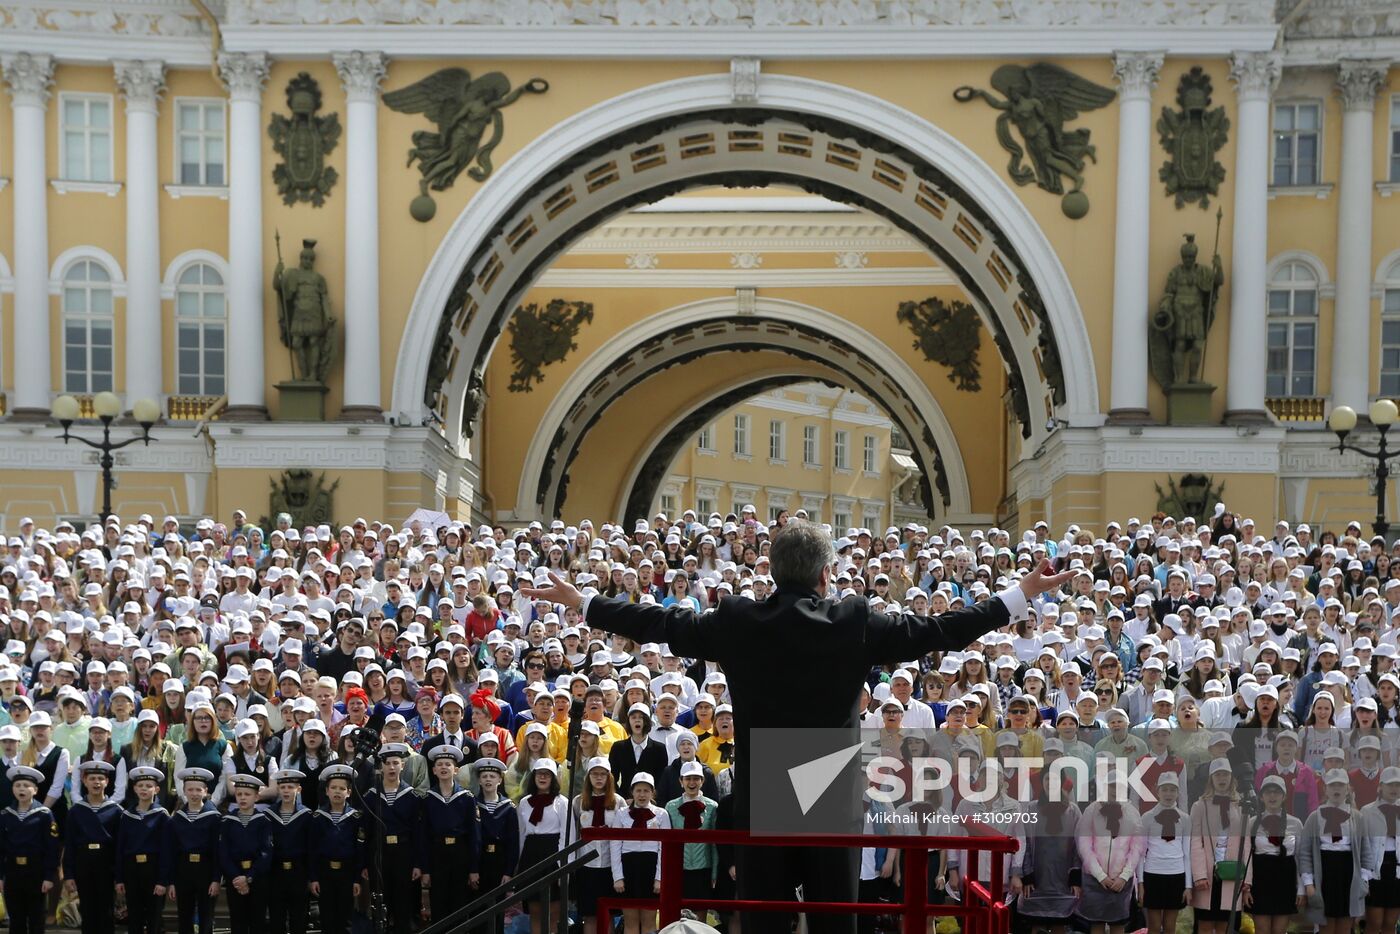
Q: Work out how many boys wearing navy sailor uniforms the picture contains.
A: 10